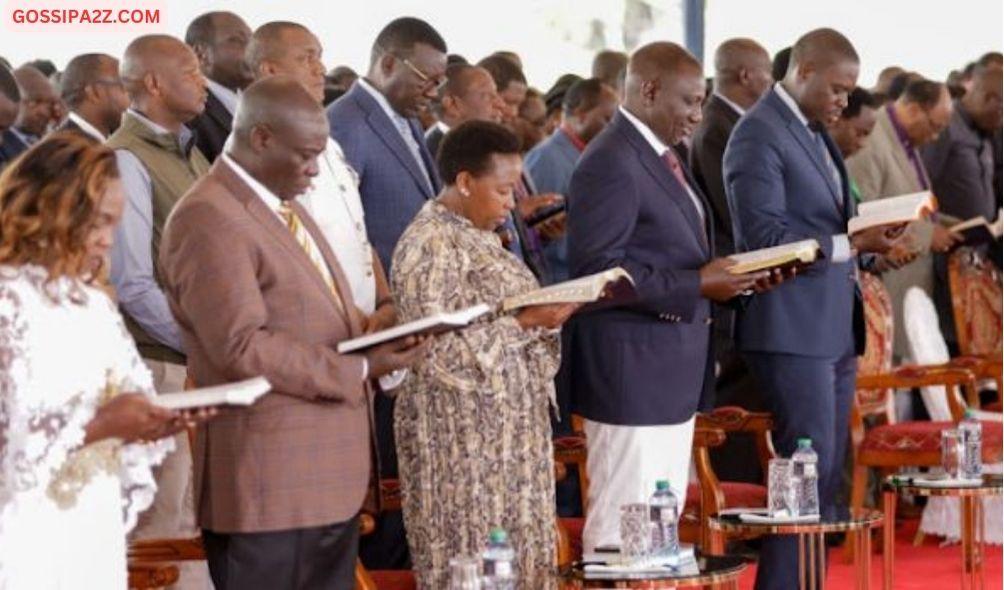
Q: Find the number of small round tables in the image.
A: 3